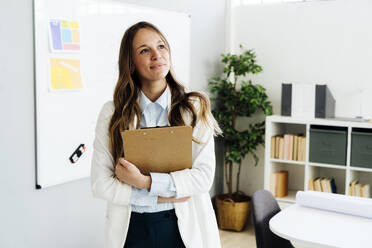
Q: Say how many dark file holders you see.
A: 2